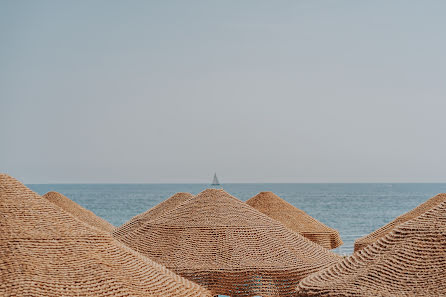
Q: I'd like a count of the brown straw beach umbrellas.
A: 7